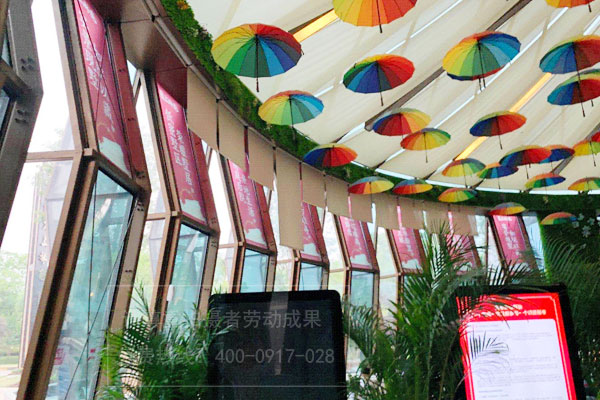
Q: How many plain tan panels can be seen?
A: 11